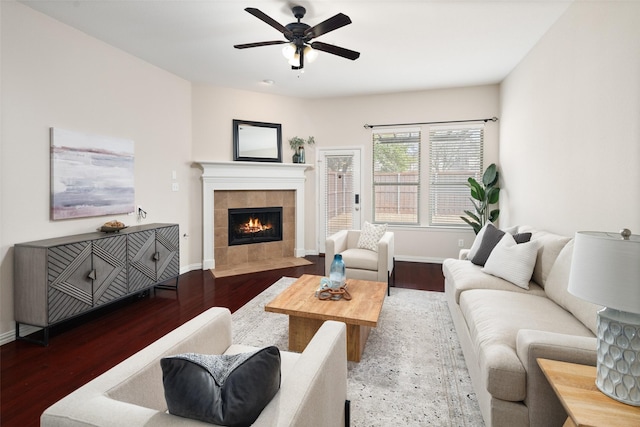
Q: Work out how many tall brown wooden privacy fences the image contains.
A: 1